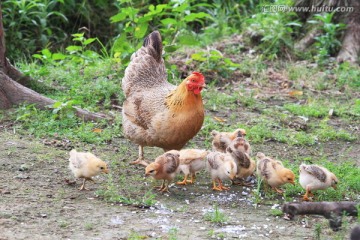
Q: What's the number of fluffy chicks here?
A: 9